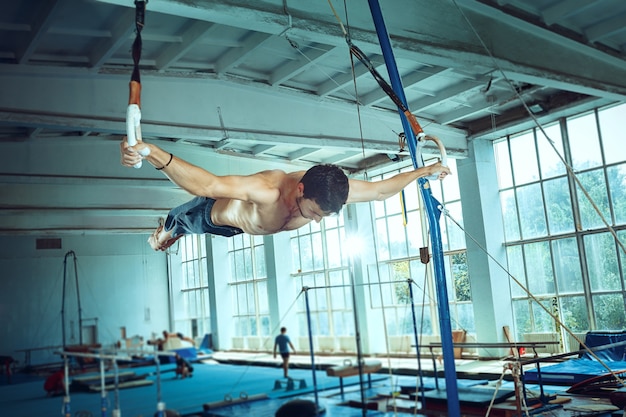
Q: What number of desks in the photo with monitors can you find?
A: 0